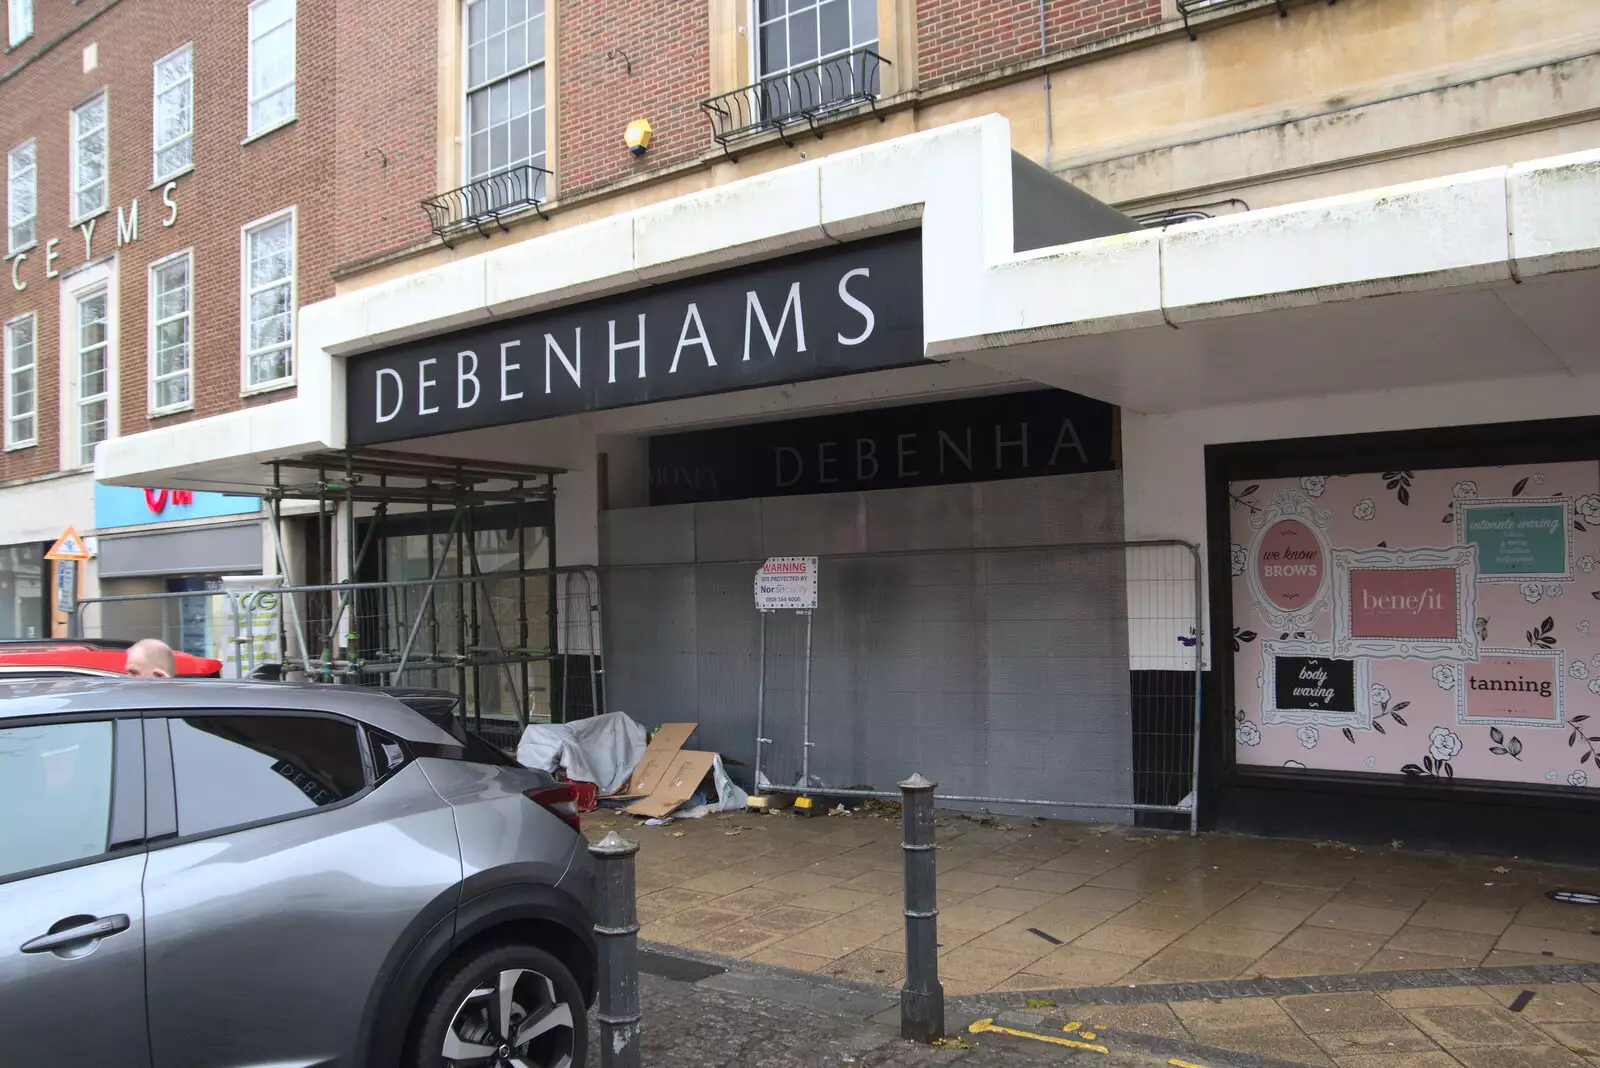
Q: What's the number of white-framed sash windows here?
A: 11